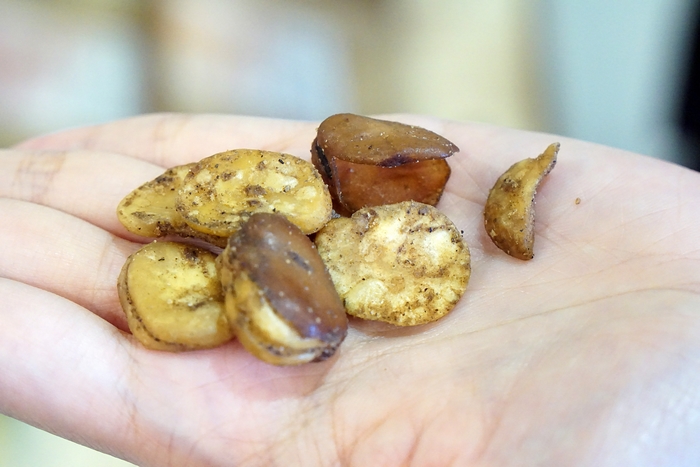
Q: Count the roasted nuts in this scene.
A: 7